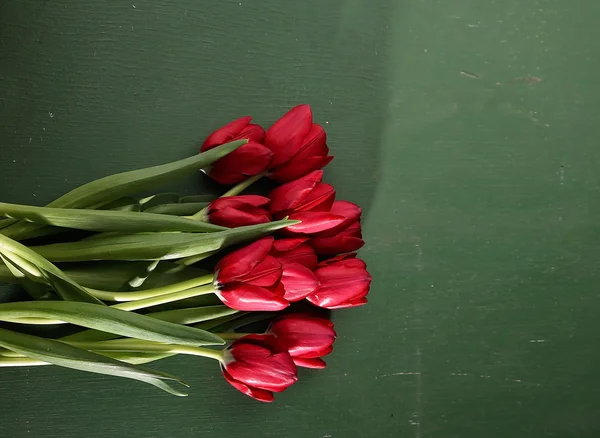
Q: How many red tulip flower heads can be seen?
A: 10